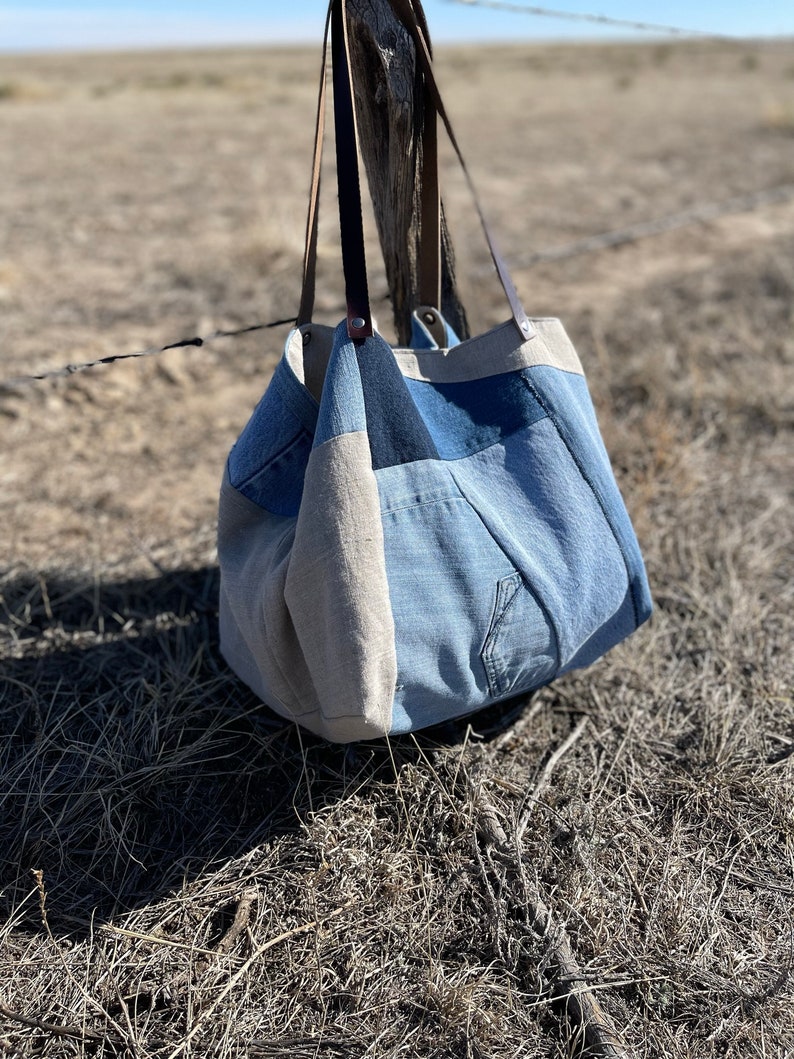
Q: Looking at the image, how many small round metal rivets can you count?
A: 4